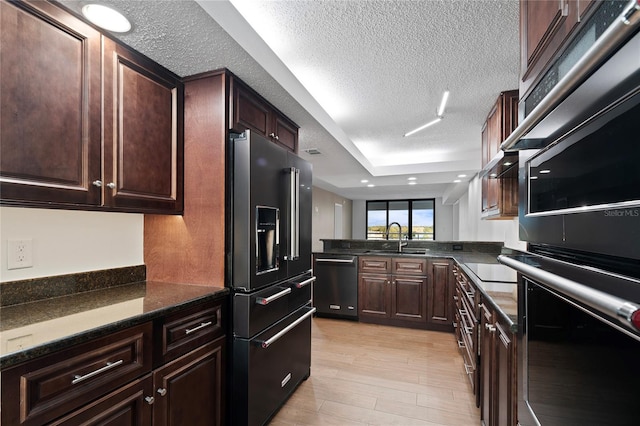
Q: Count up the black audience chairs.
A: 0